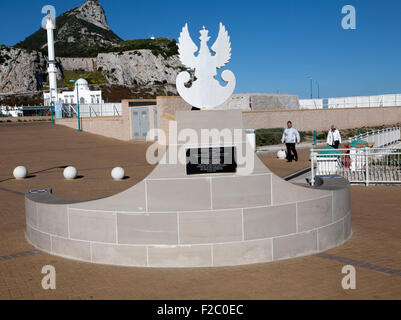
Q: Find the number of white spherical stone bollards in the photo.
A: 4